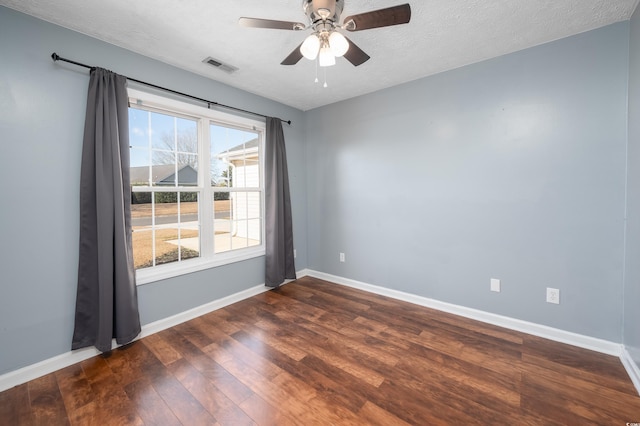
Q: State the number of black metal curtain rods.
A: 1